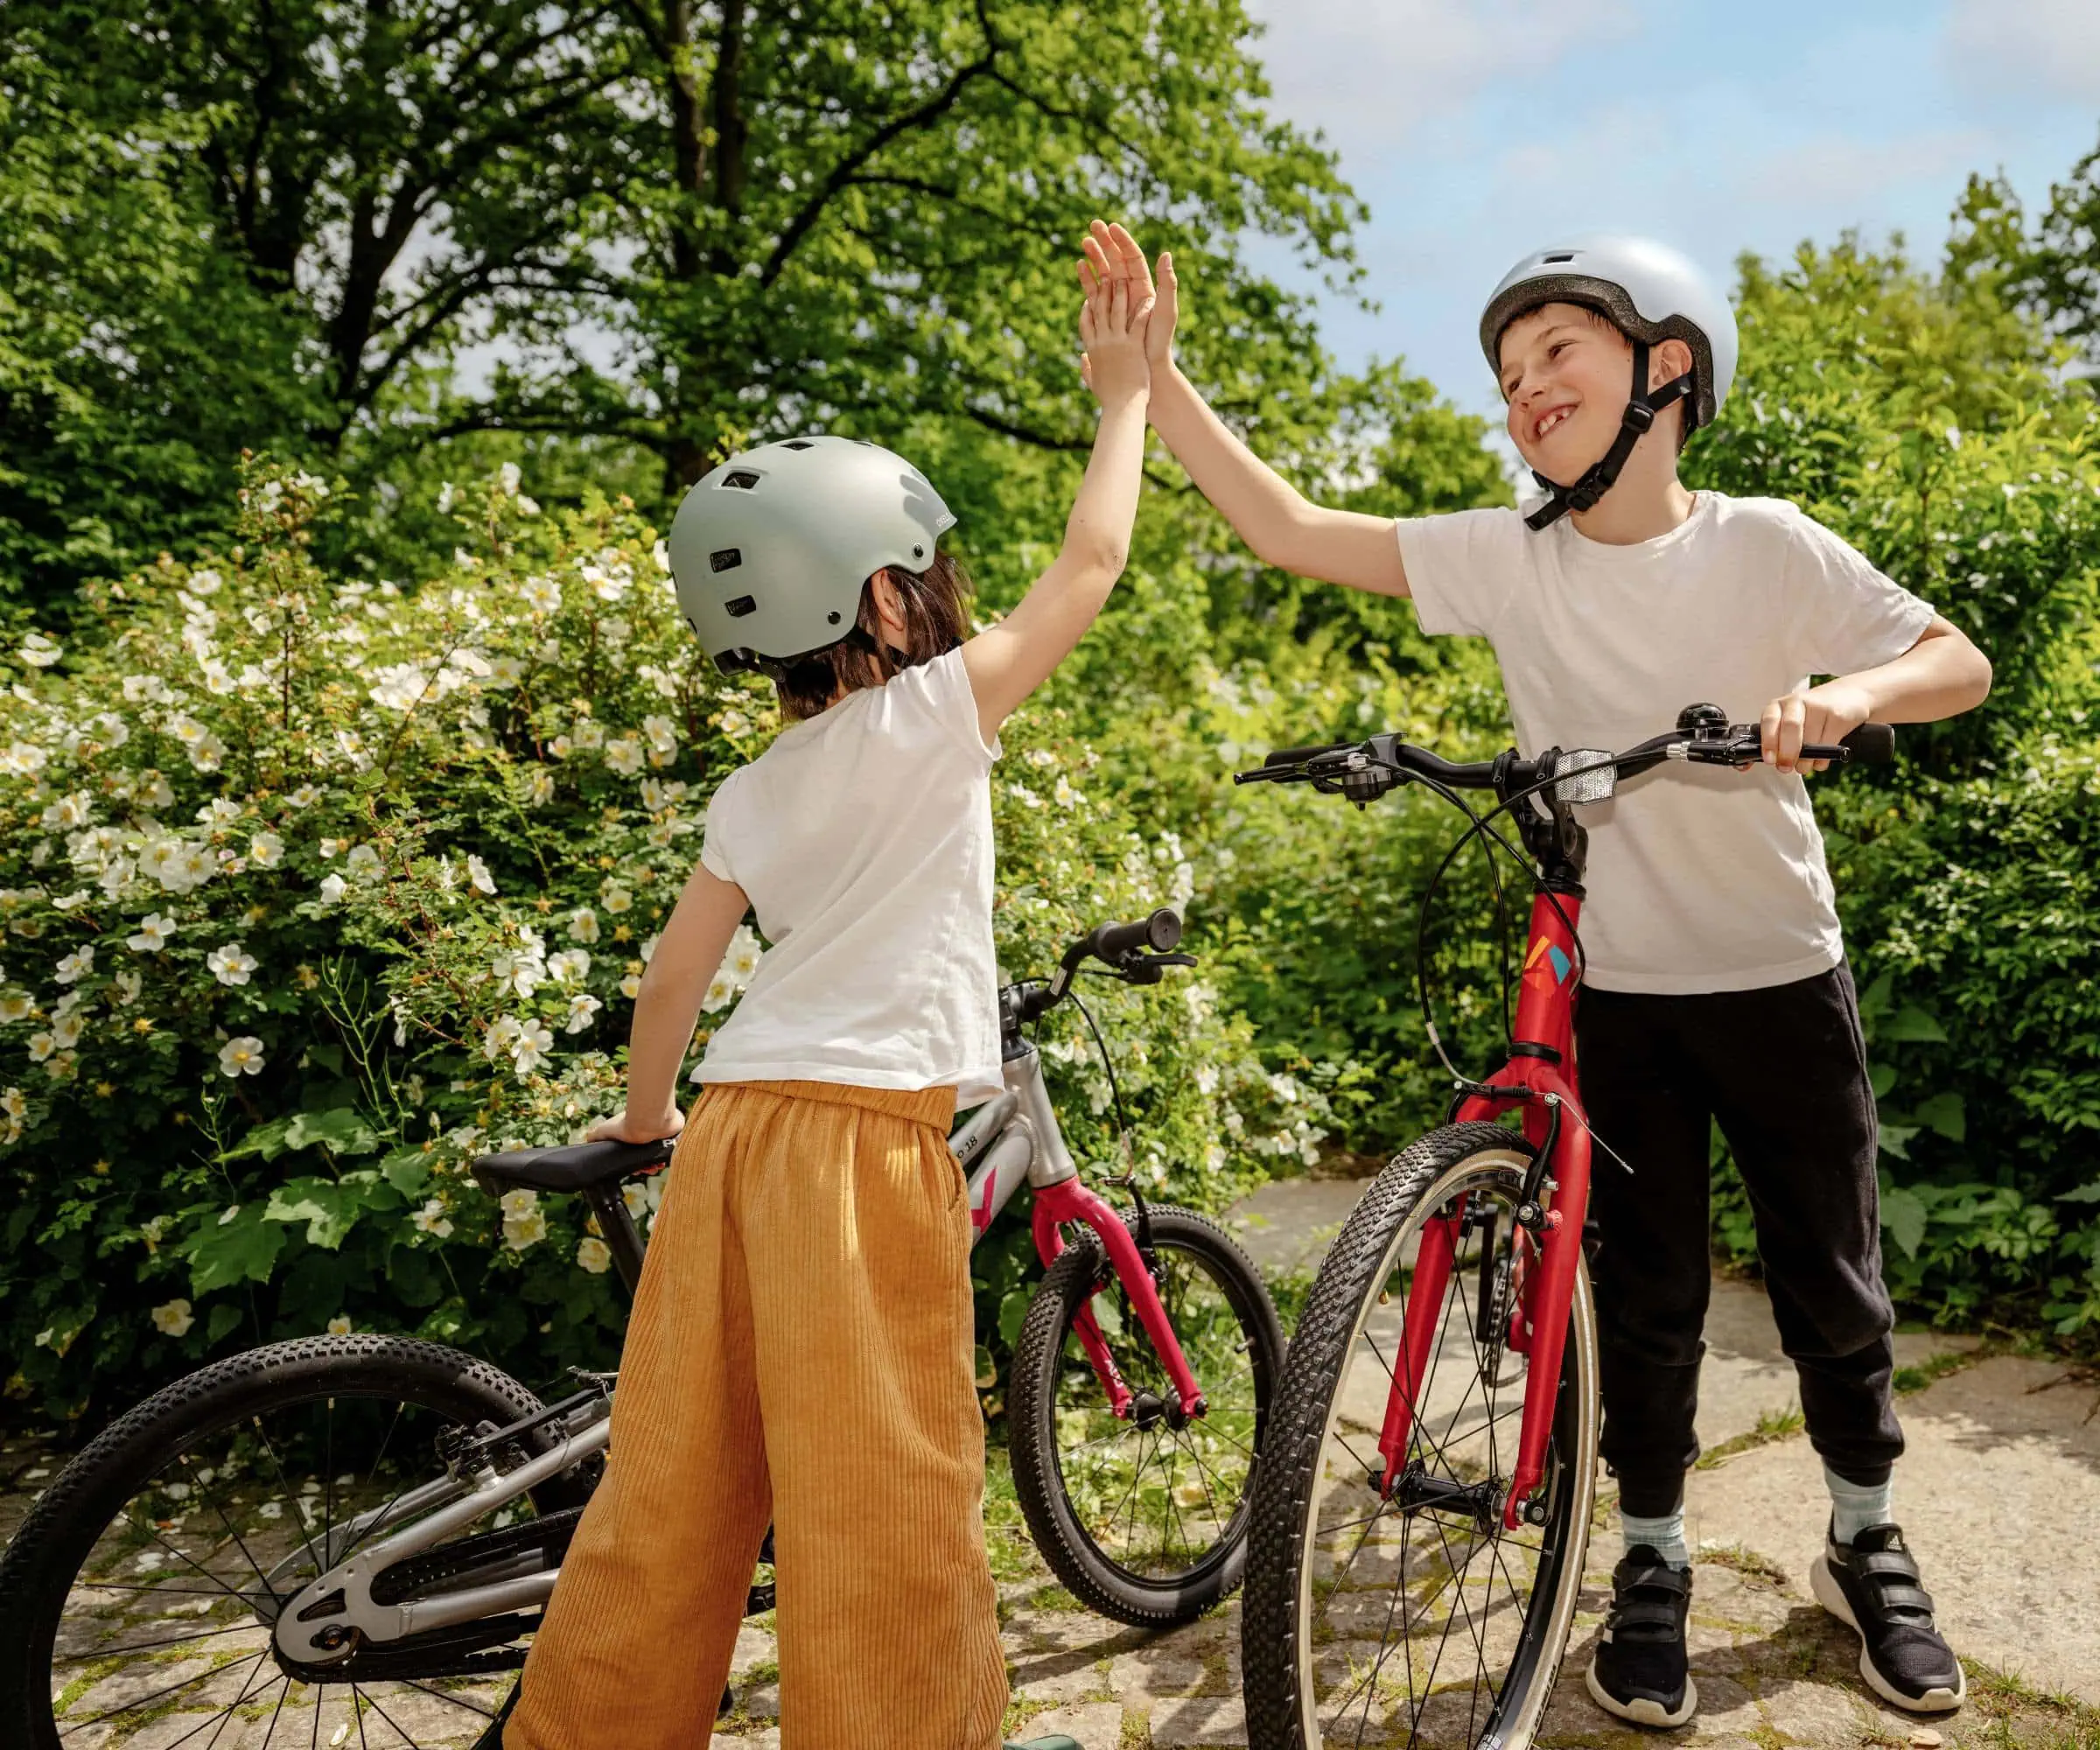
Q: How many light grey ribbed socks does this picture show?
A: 2